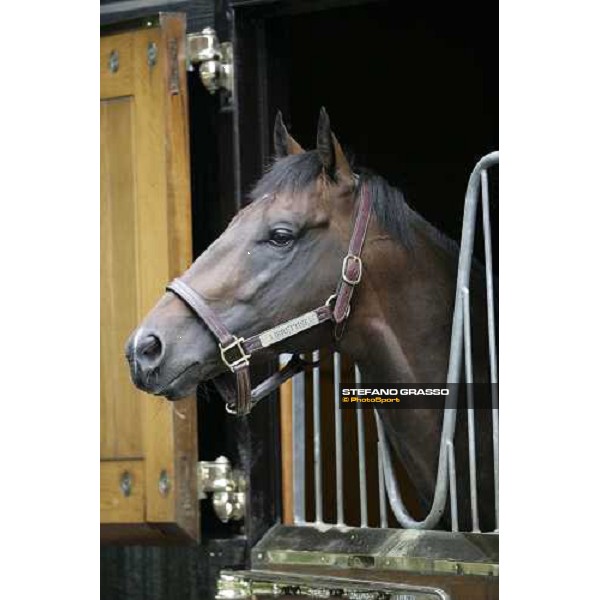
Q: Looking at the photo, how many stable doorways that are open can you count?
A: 1